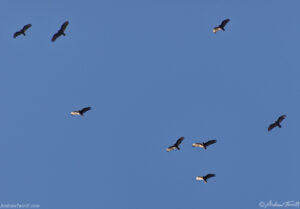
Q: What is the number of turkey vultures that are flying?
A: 8